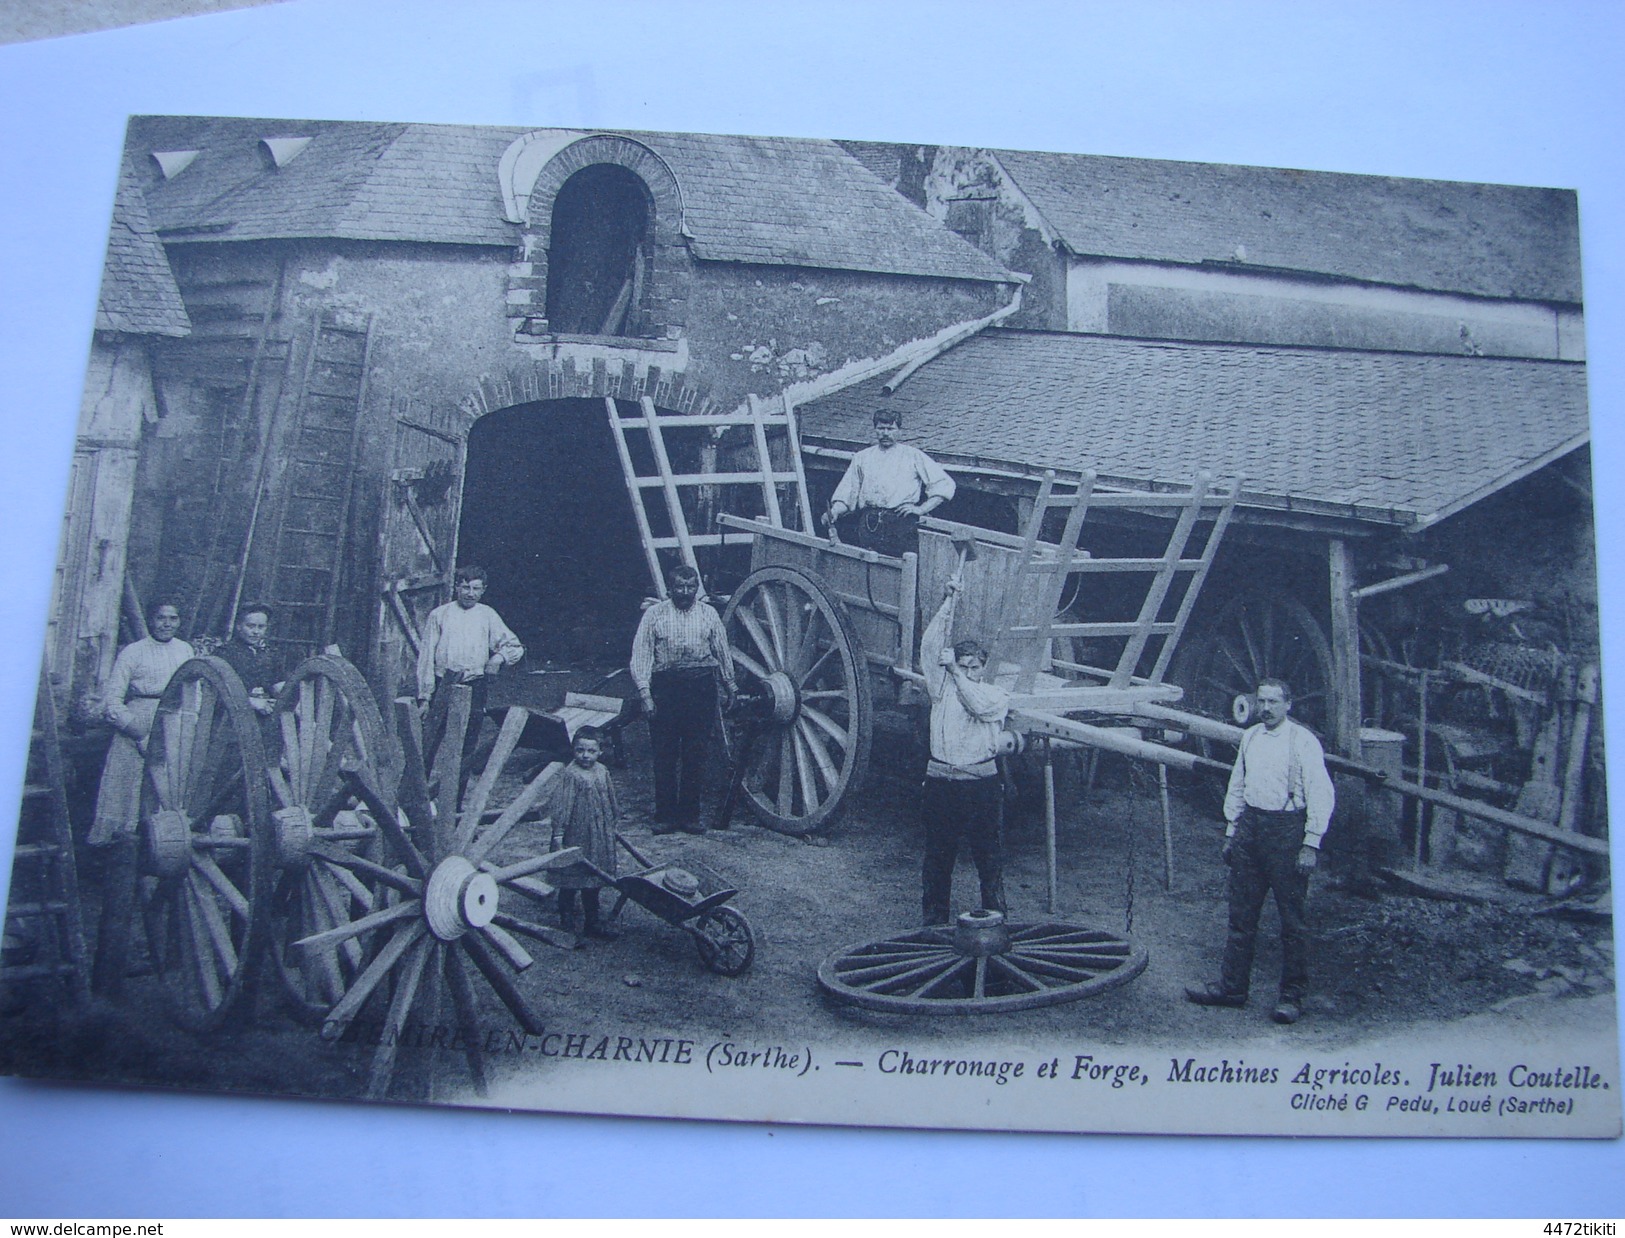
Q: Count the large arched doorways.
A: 1